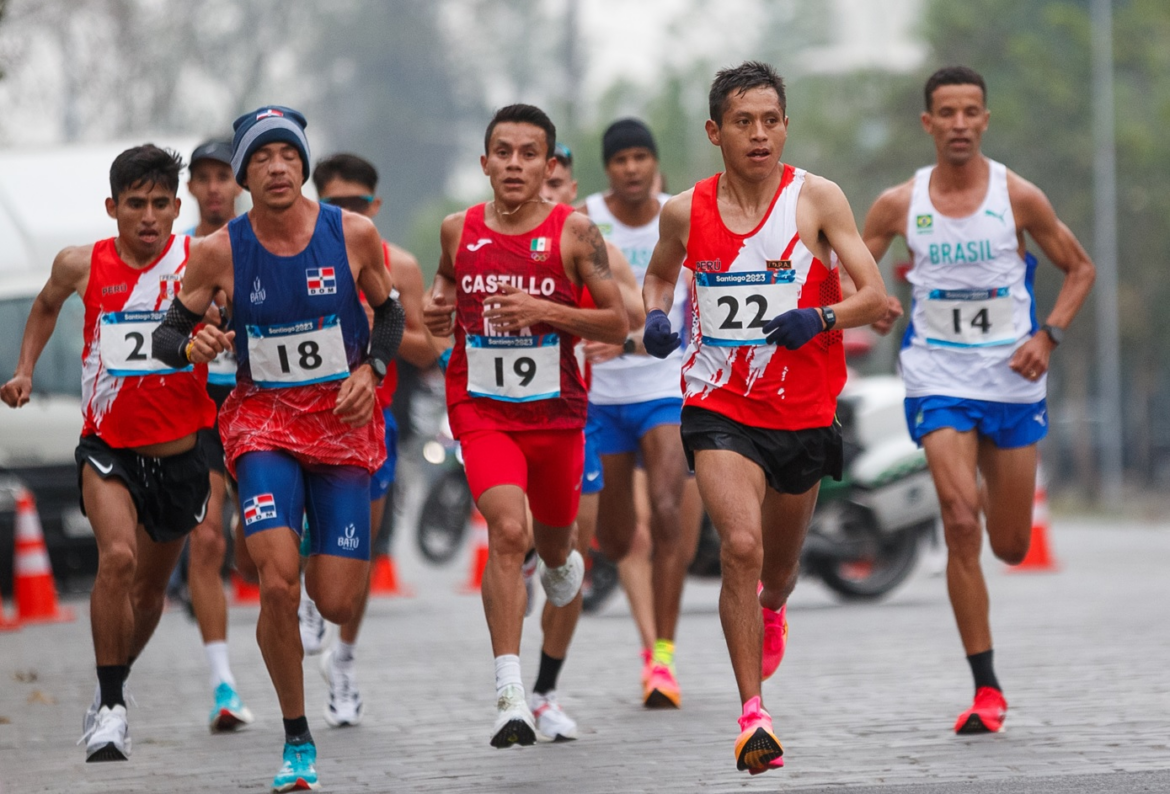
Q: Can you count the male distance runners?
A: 9